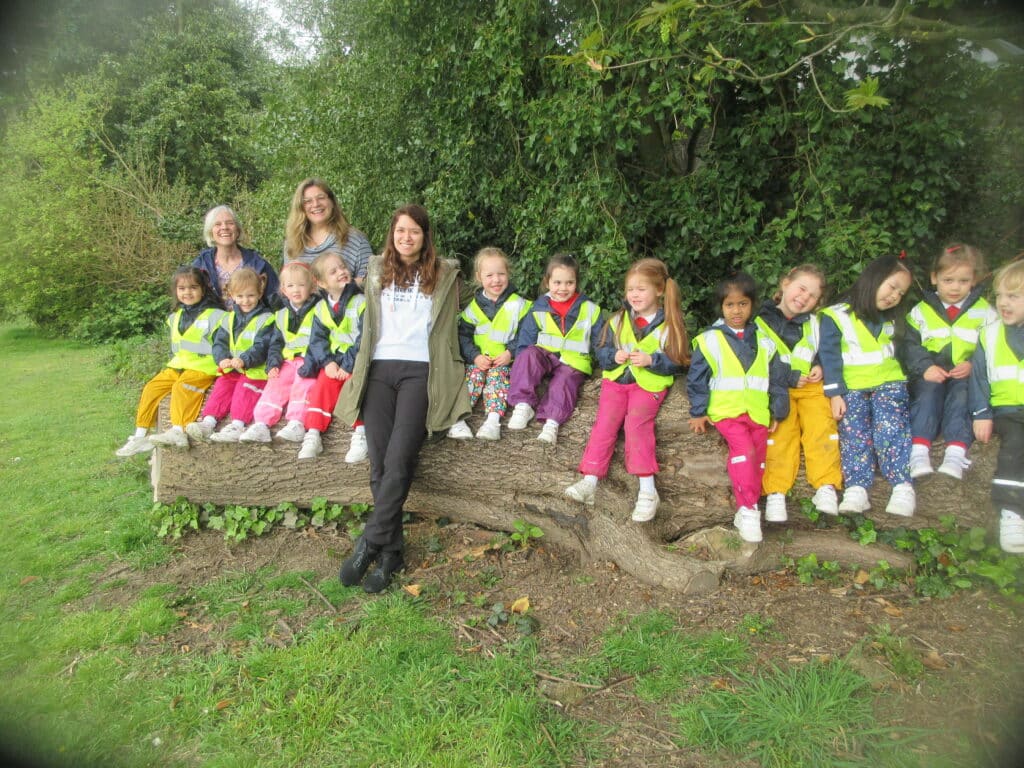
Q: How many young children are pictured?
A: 12